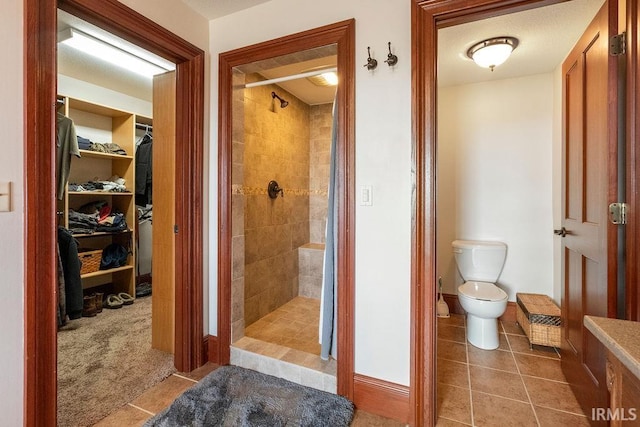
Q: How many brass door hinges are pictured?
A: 2